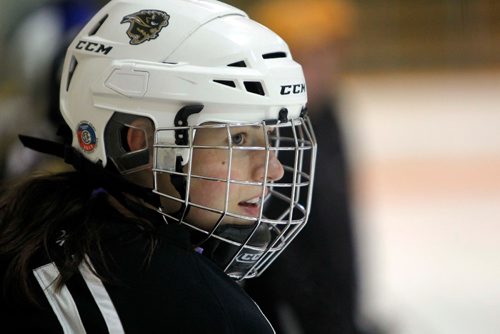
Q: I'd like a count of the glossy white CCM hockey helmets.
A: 1